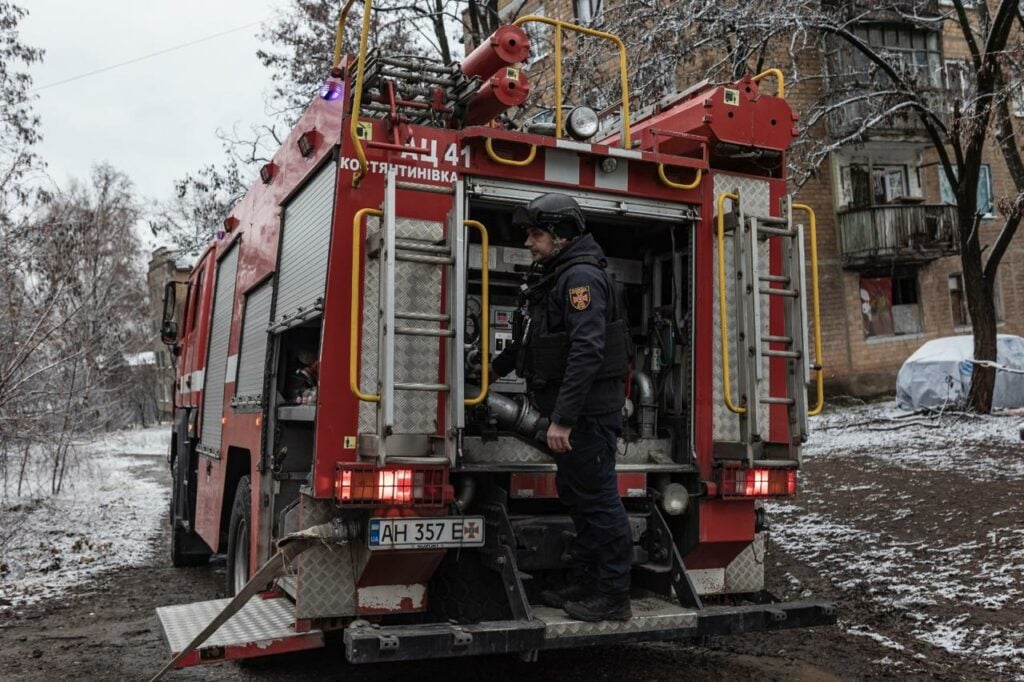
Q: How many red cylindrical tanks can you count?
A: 2